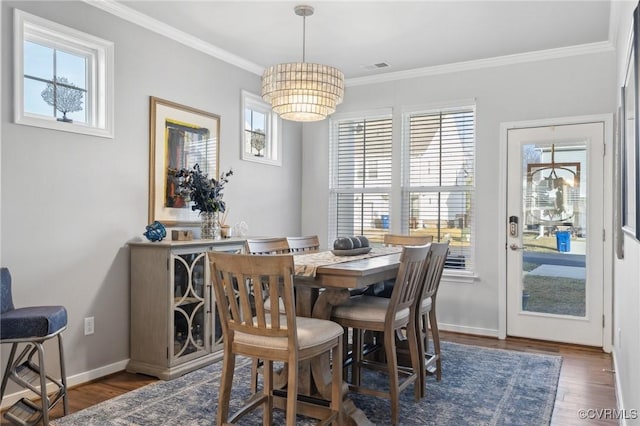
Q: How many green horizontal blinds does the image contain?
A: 0